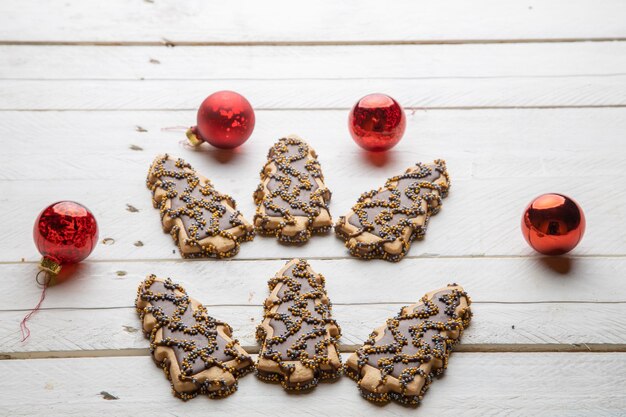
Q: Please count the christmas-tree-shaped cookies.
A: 6